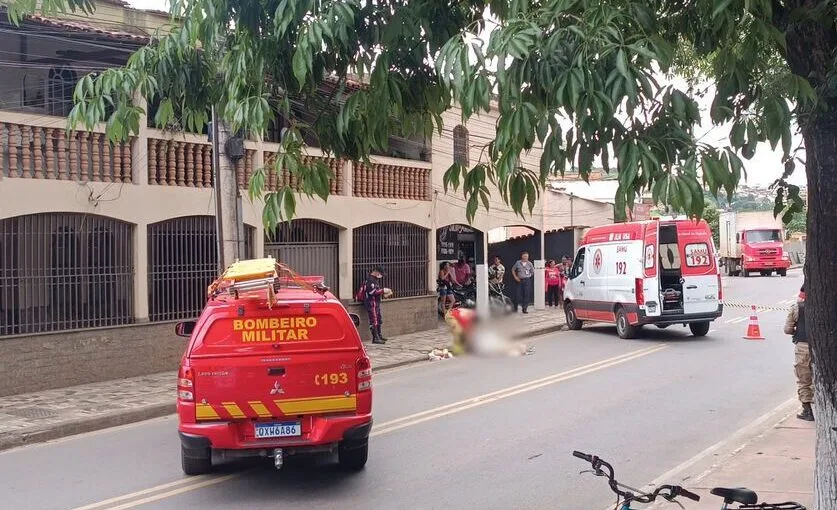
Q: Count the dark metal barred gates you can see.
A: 4